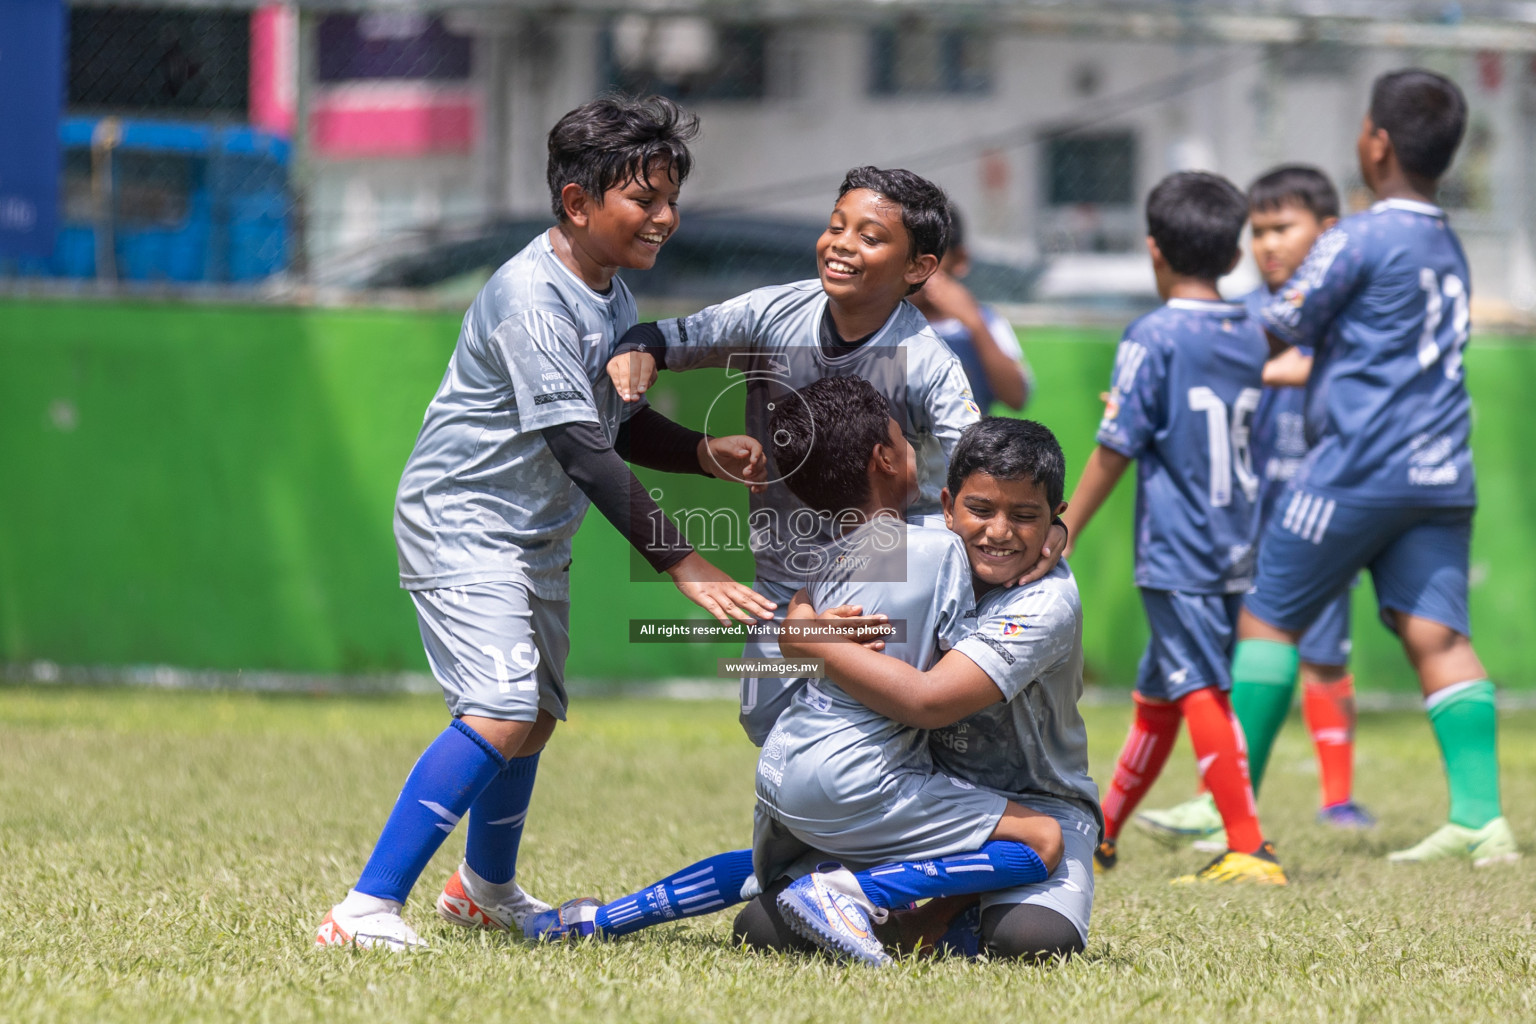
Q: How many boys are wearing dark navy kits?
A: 4